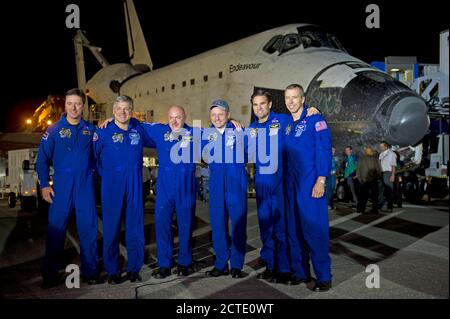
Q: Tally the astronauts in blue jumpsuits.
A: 6